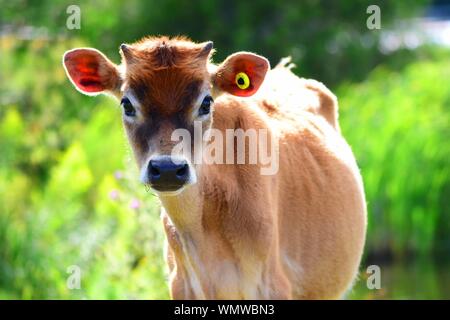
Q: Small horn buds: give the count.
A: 2